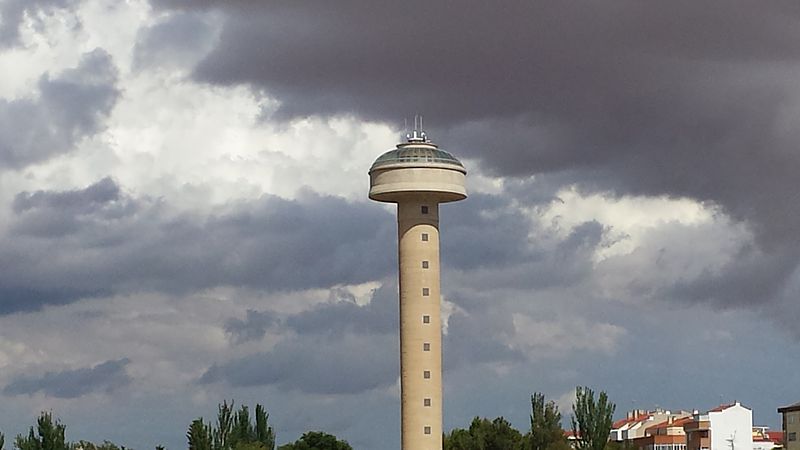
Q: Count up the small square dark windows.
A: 9